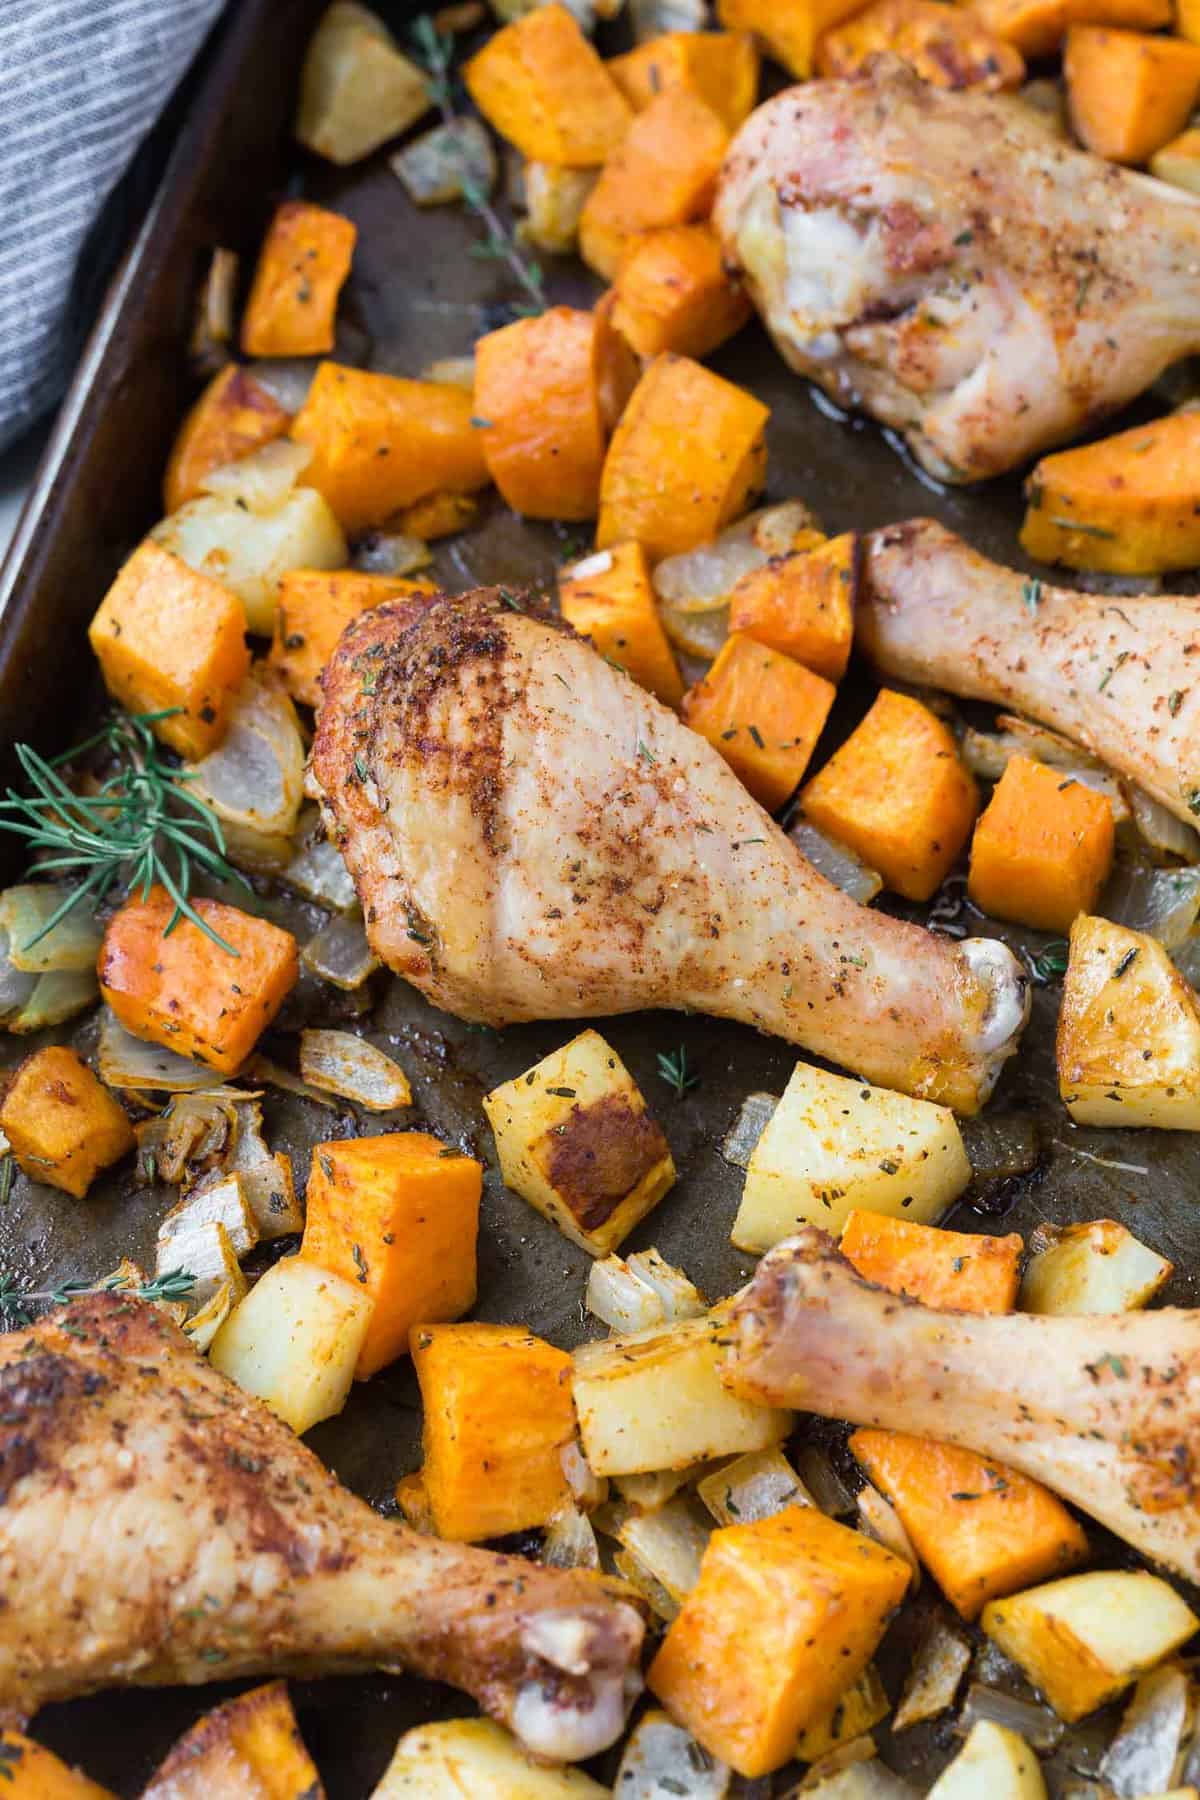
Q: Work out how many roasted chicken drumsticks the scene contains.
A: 5